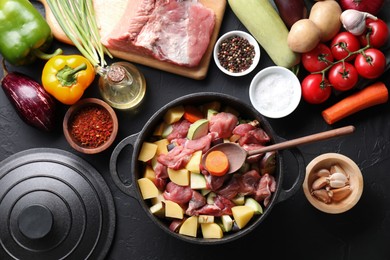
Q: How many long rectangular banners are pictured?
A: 0